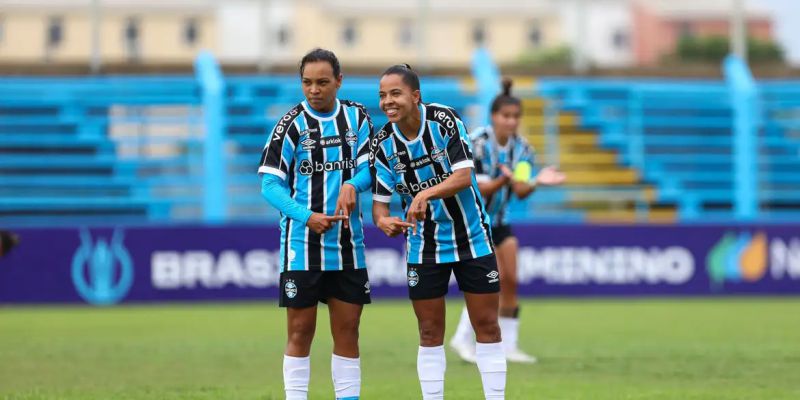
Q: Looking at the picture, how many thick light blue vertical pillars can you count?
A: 3